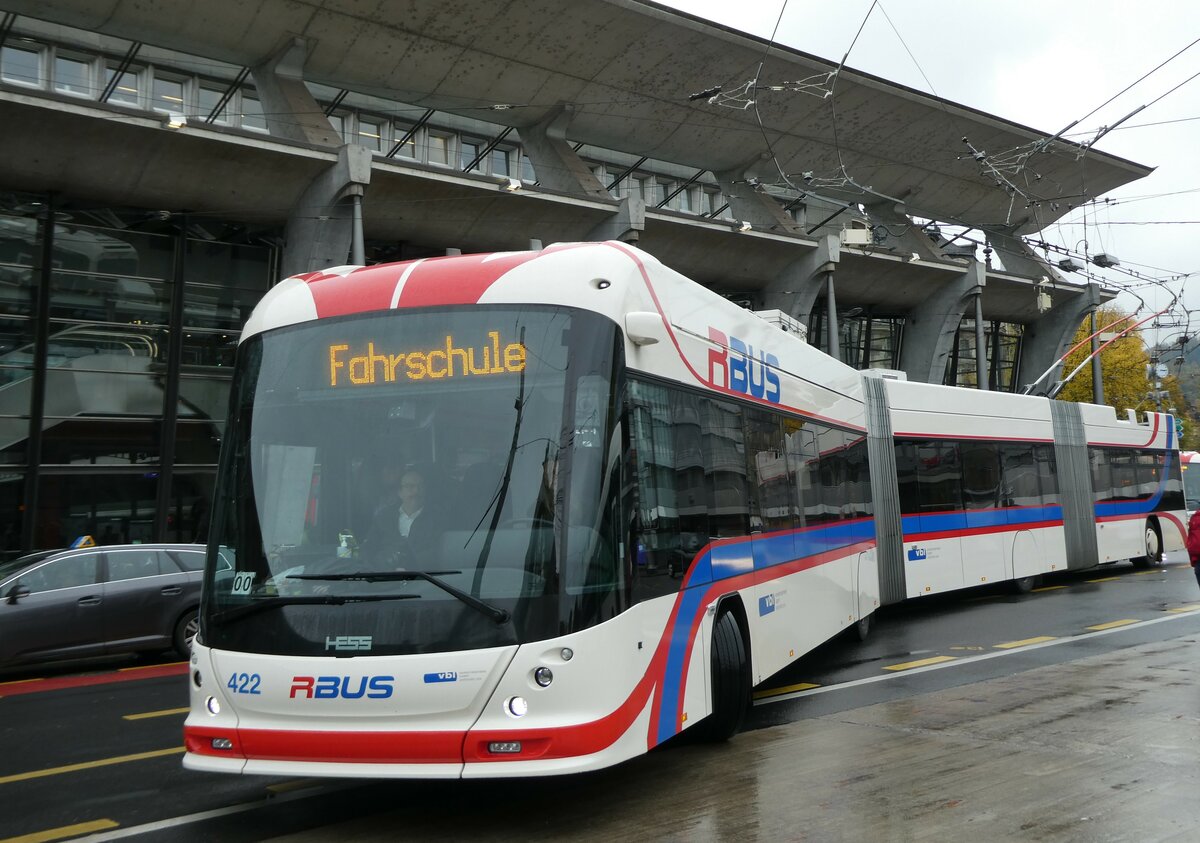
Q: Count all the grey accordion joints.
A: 2